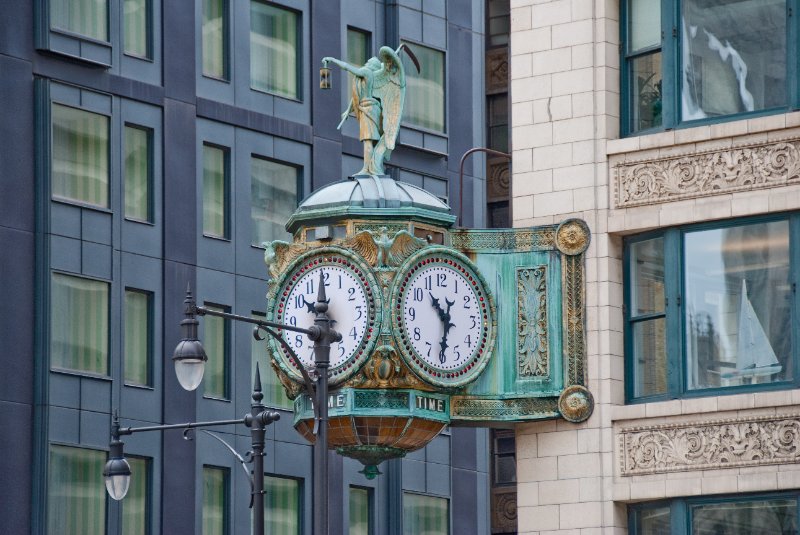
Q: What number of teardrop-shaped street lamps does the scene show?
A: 2